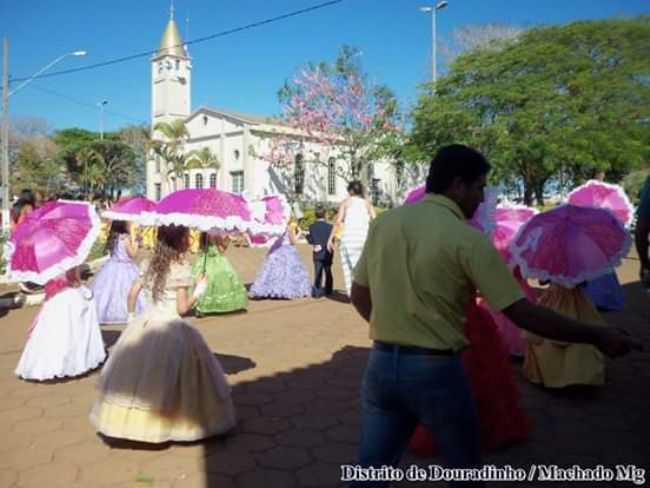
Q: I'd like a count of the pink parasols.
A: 8